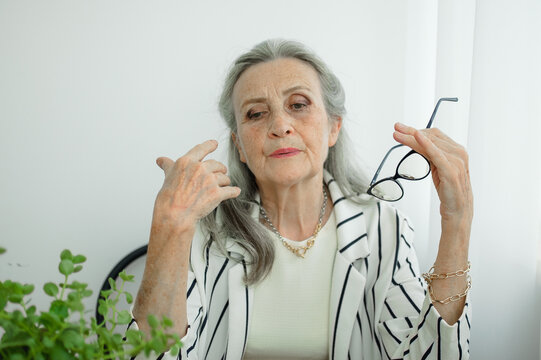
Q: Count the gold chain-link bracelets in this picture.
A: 2